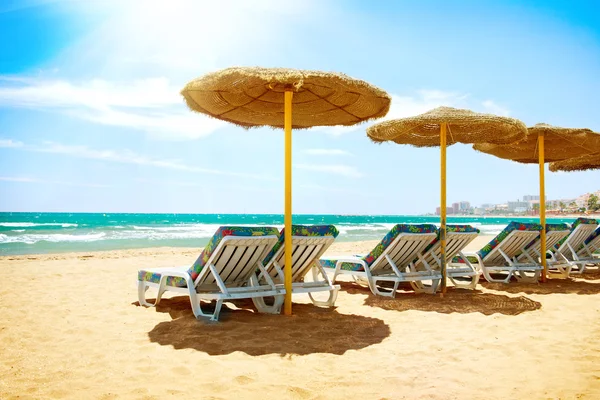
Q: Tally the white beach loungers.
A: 8